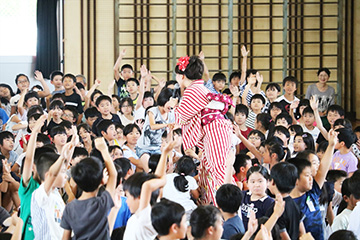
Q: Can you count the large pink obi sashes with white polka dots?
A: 1